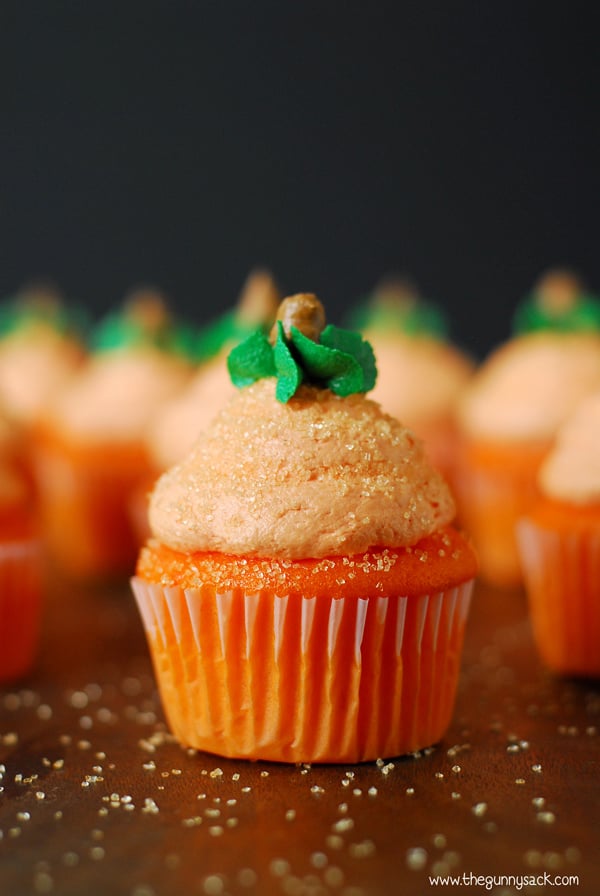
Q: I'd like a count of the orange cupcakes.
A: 8